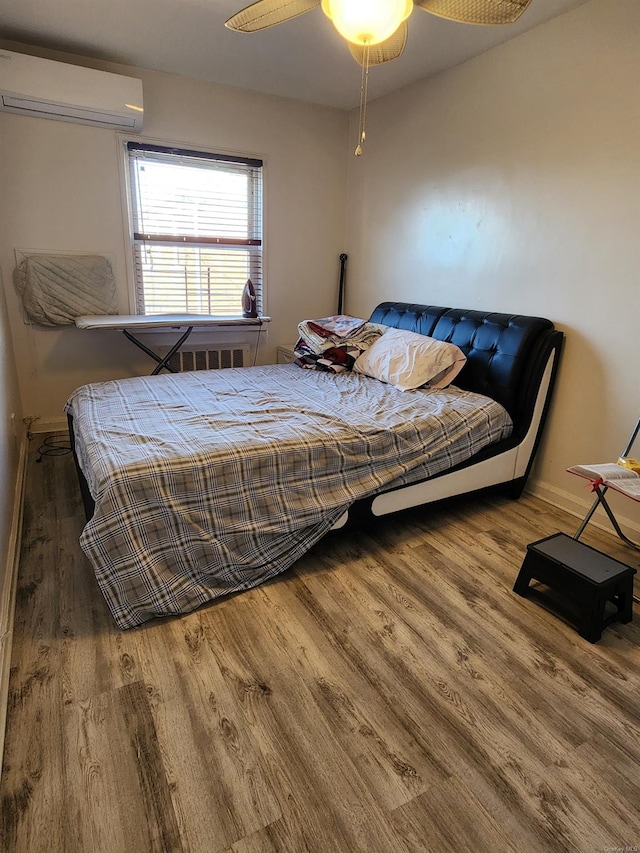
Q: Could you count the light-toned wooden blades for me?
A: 3